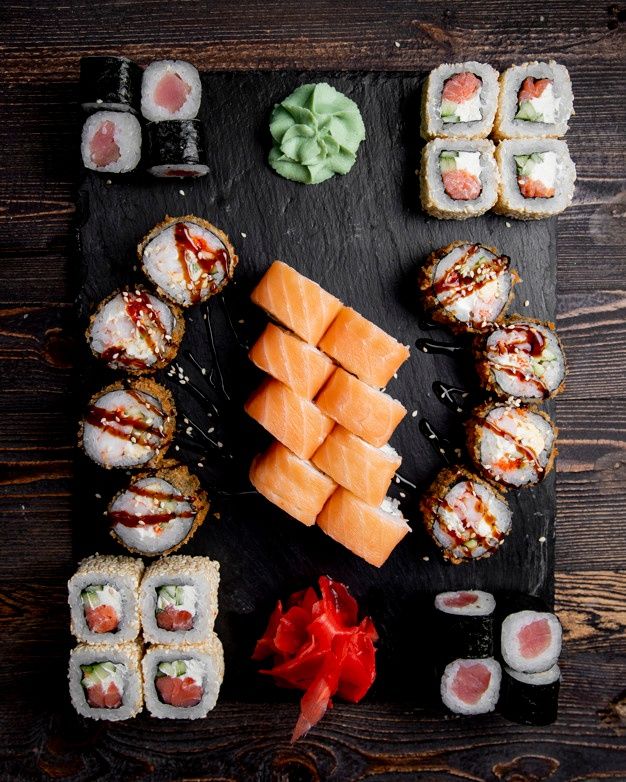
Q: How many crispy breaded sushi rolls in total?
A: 8